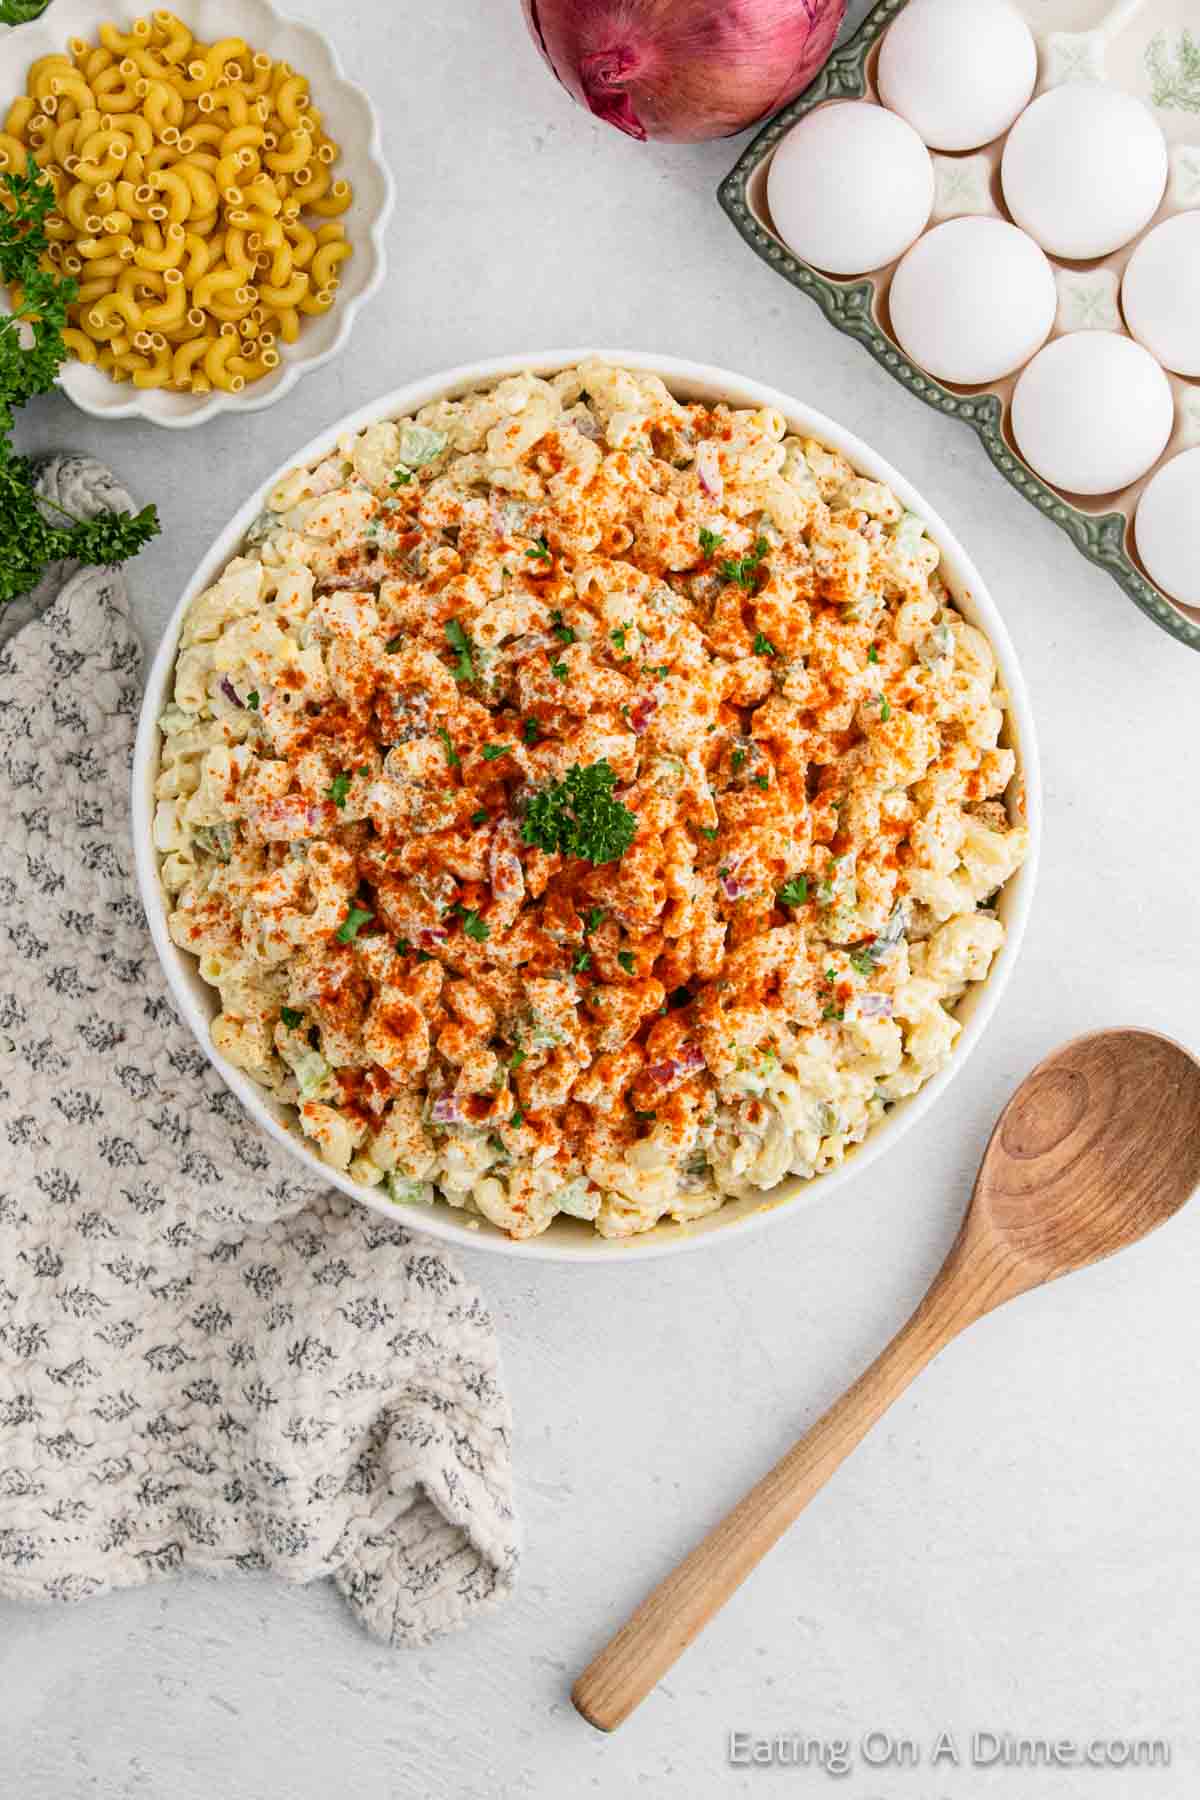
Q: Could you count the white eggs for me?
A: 7